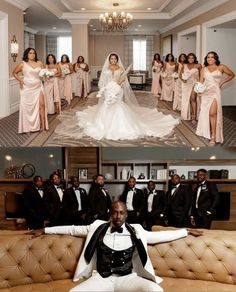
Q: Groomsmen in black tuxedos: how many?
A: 8